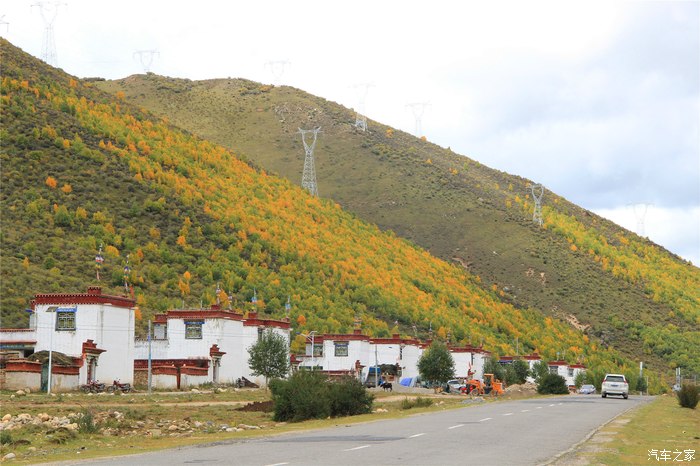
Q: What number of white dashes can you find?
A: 10